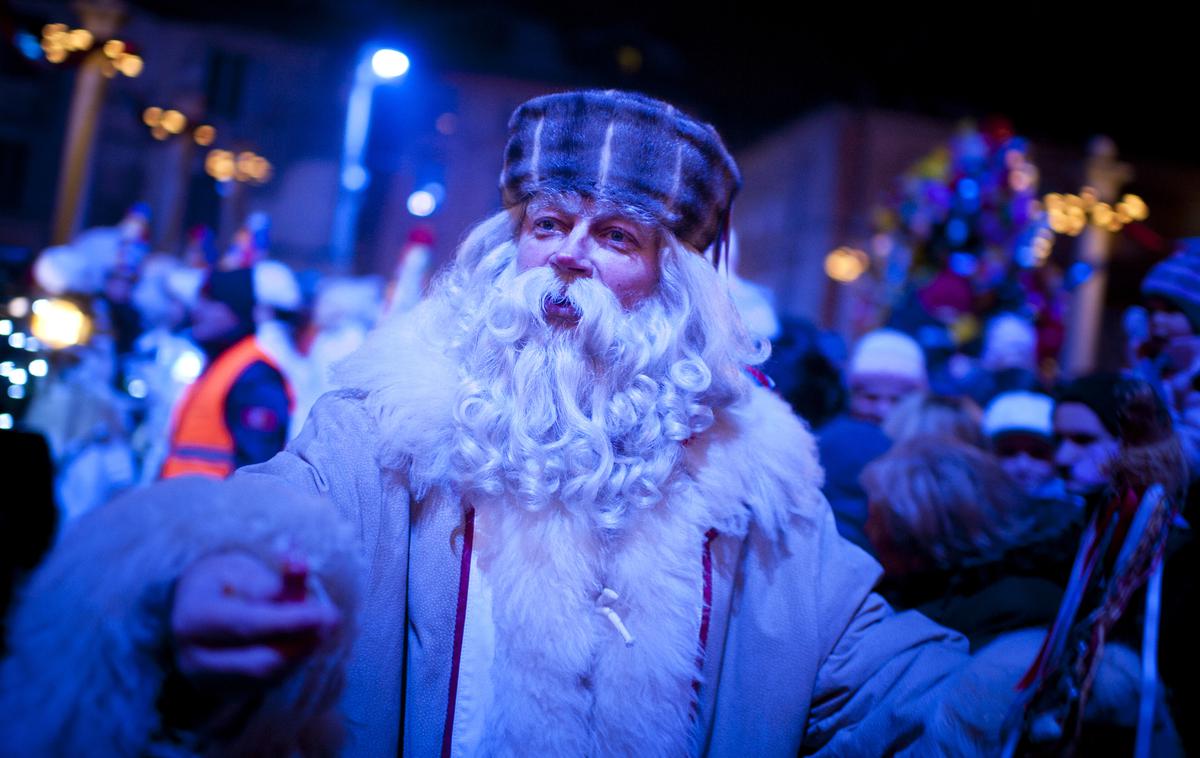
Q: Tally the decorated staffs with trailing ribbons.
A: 1